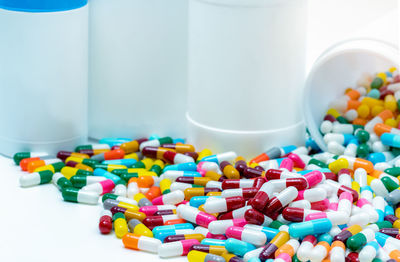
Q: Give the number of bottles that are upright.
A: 3